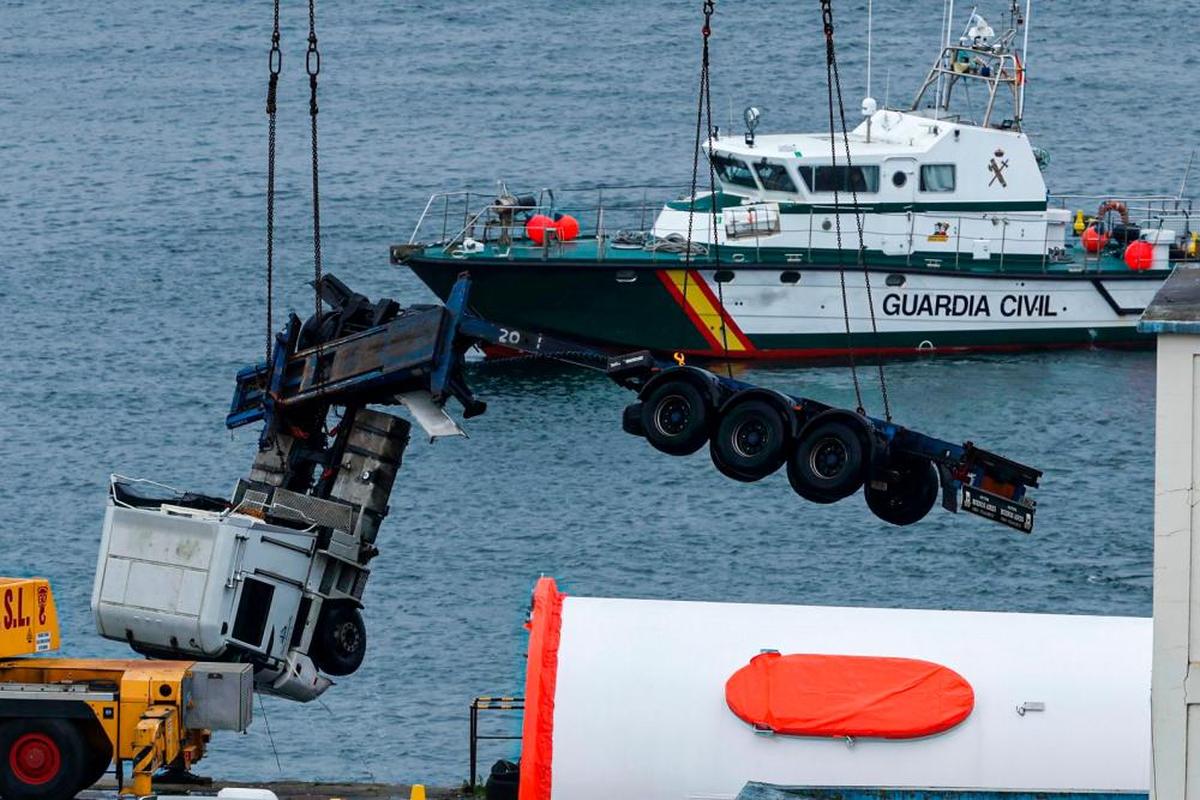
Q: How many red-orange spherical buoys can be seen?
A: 4